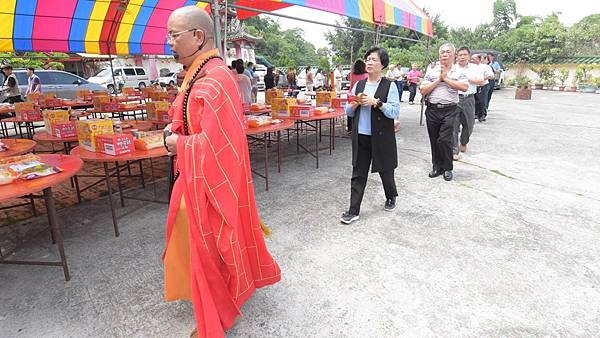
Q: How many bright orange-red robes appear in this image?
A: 1